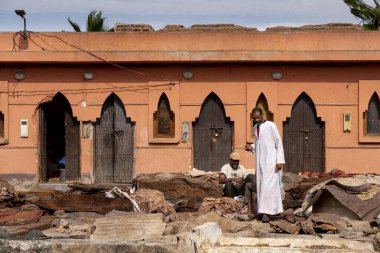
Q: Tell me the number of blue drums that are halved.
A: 0